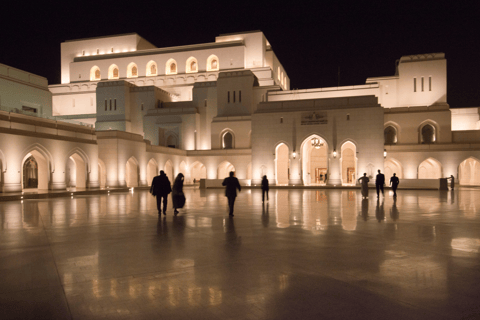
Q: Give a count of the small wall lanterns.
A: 3